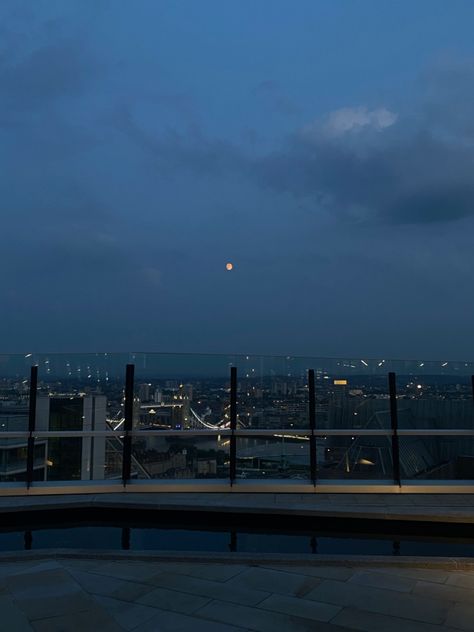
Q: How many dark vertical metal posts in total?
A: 5